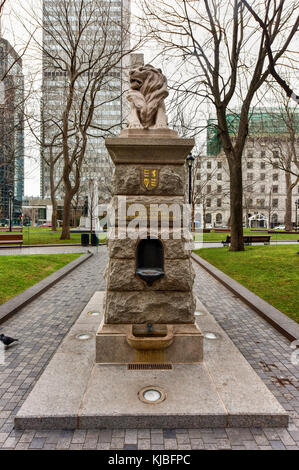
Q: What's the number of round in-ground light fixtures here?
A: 5